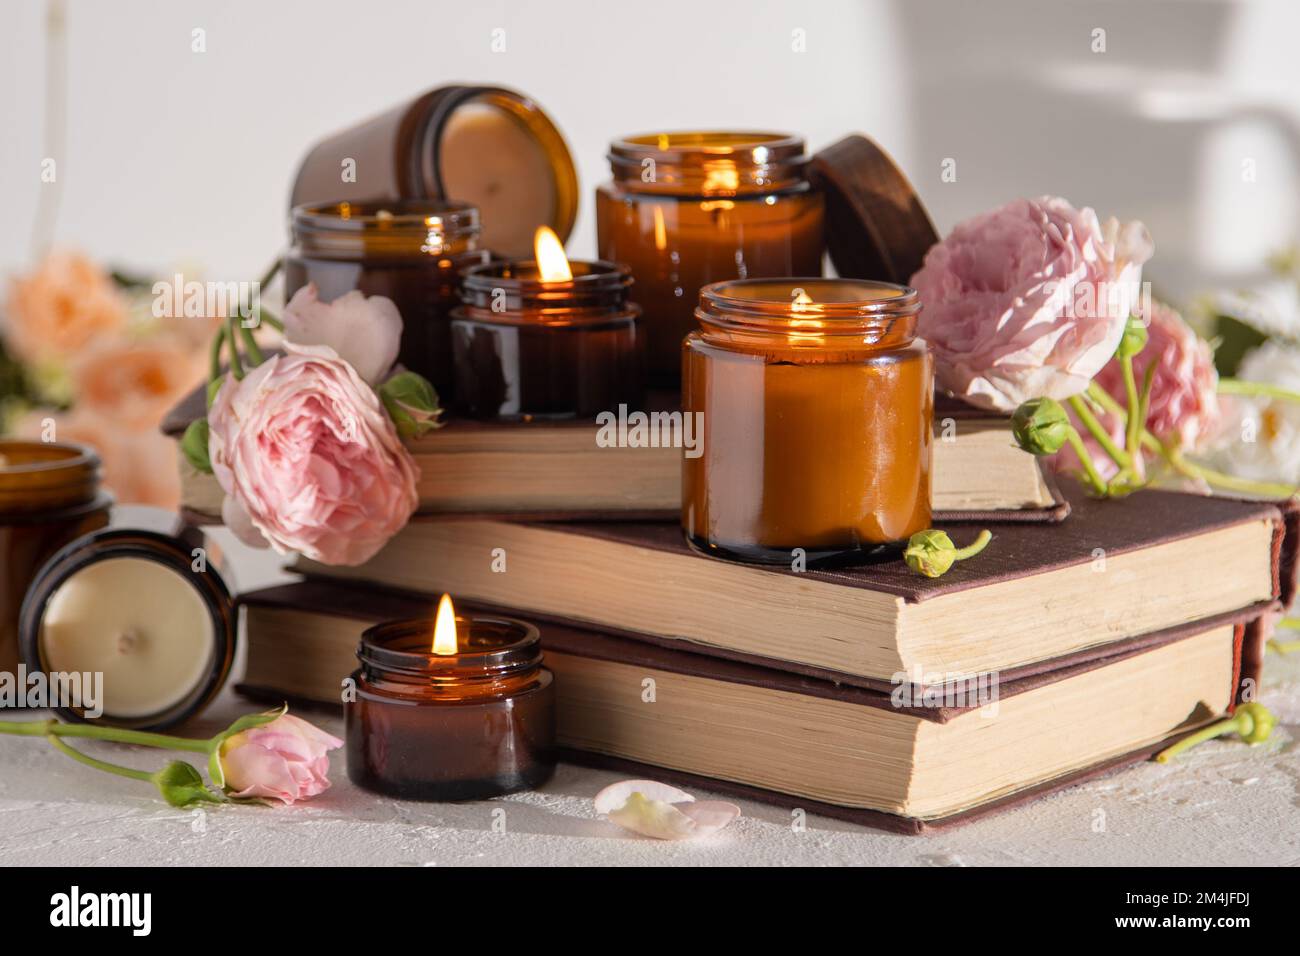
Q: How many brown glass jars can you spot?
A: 8